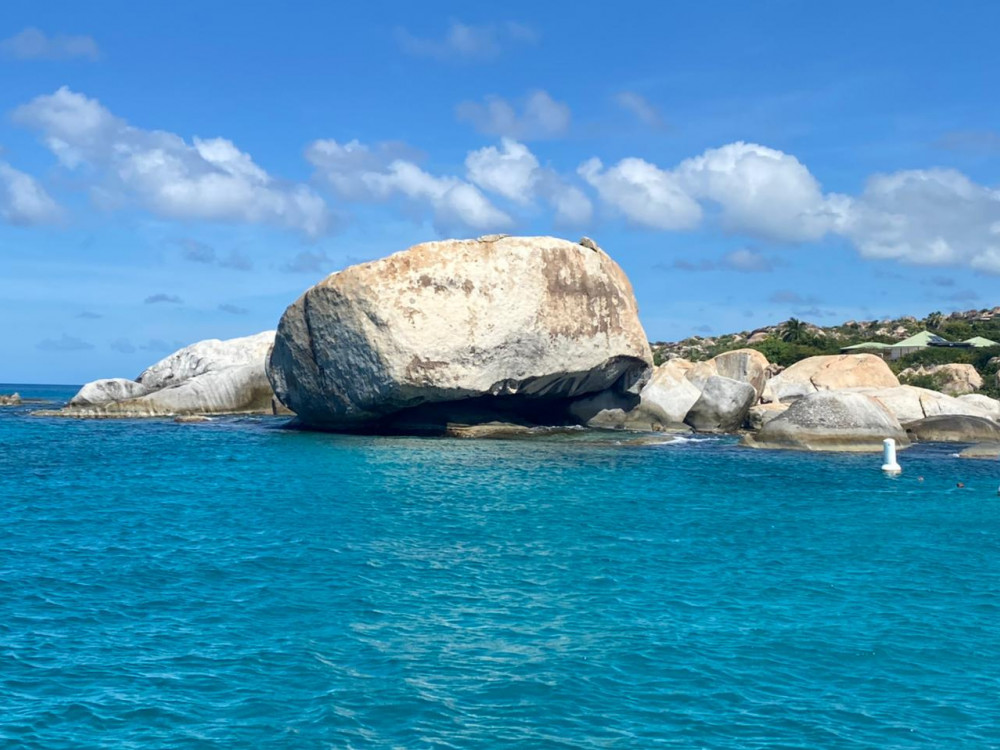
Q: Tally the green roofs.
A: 3